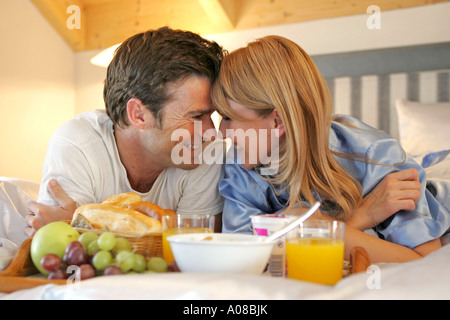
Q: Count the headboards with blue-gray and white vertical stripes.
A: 1